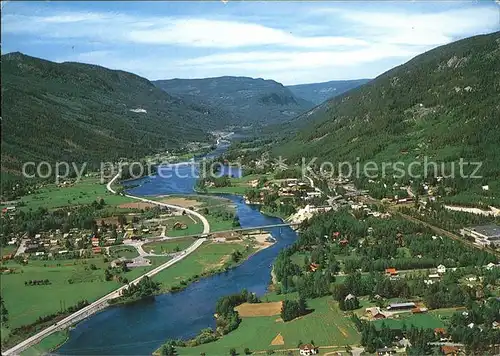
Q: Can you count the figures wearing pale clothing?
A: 0